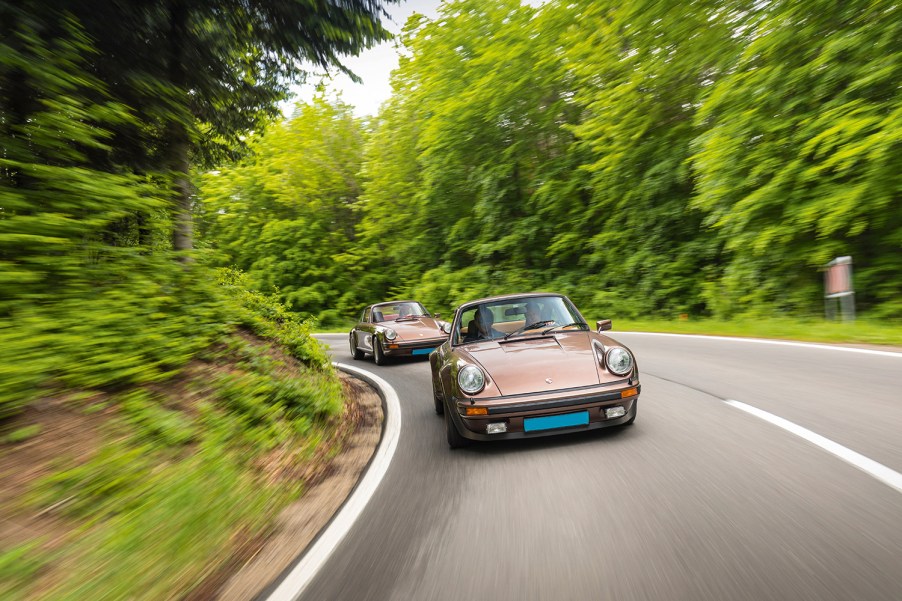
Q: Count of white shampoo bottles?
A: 0